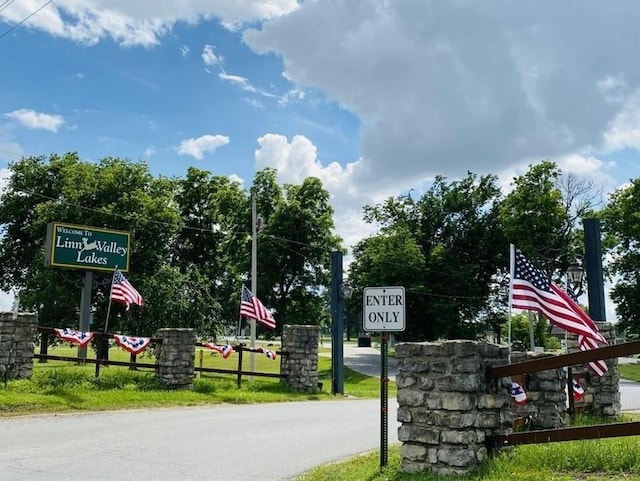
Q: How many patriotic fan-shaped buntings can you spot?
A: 6